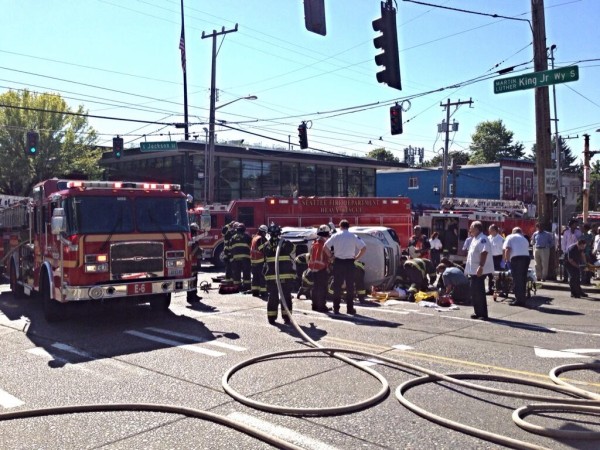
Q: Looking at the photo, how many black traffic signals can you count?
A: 6